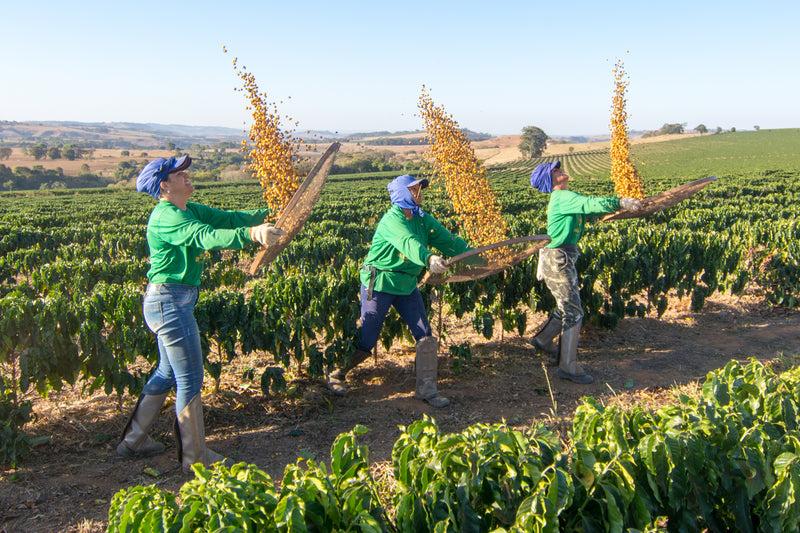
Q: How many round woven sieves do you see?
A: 3